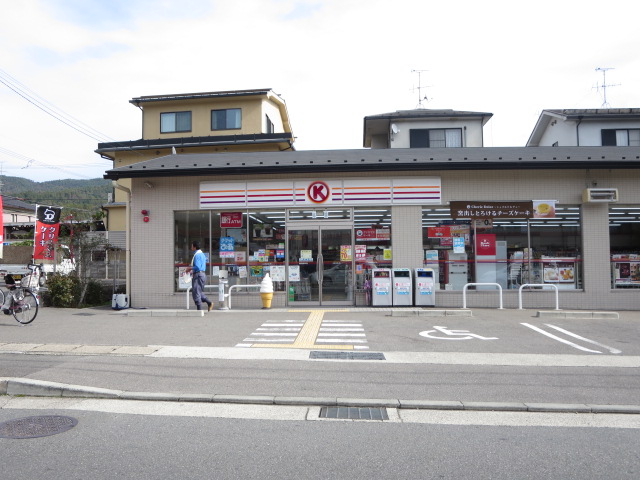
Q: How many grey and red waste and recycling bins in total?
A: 1